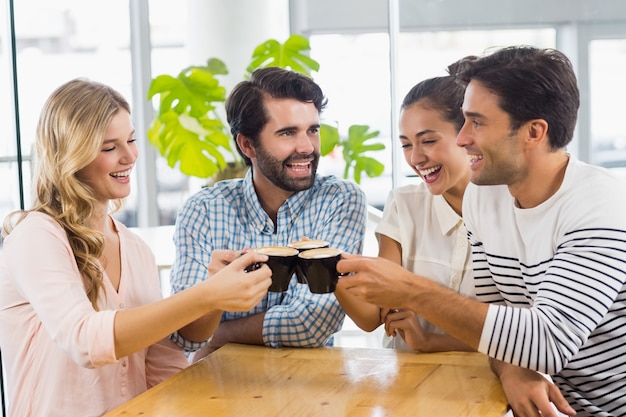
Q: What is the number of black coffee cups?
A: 3